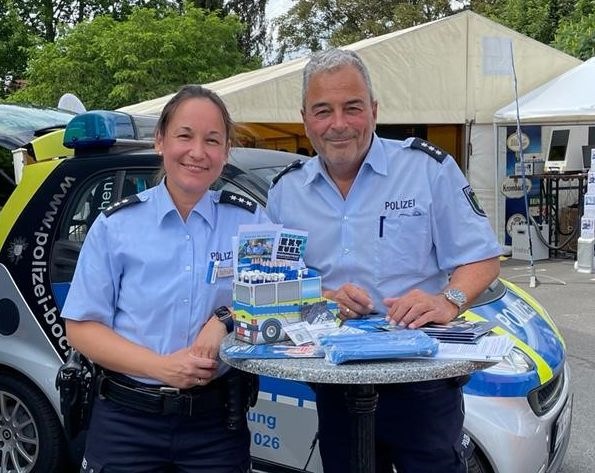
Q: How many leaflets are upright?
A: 2